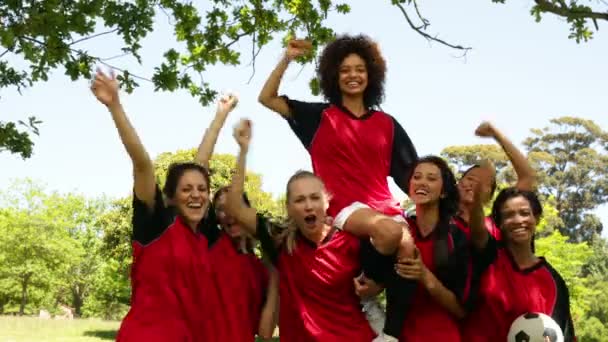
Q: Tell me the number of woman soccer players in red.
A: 7